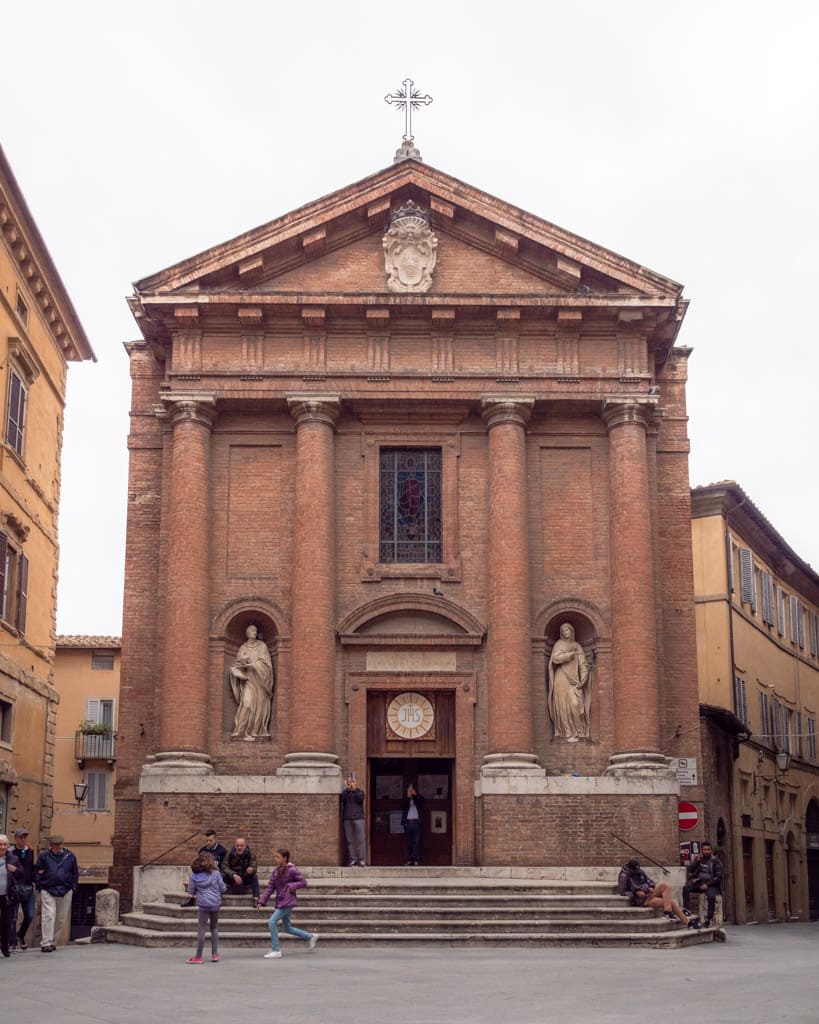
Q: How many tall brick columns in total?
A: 4